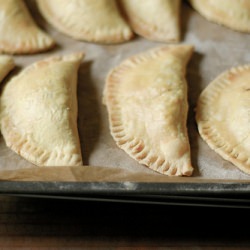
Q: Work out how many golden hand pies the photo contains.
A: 8